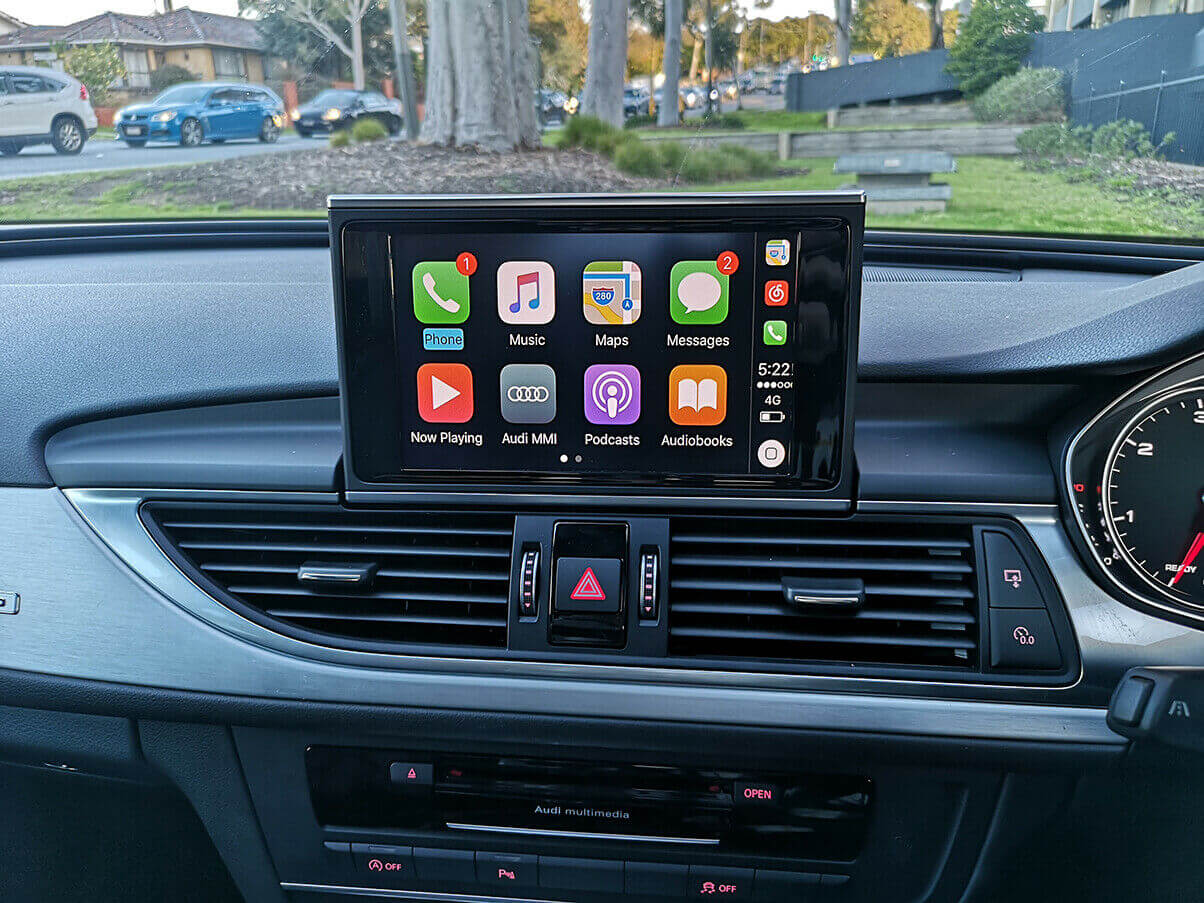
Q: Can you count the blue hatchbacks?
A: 1